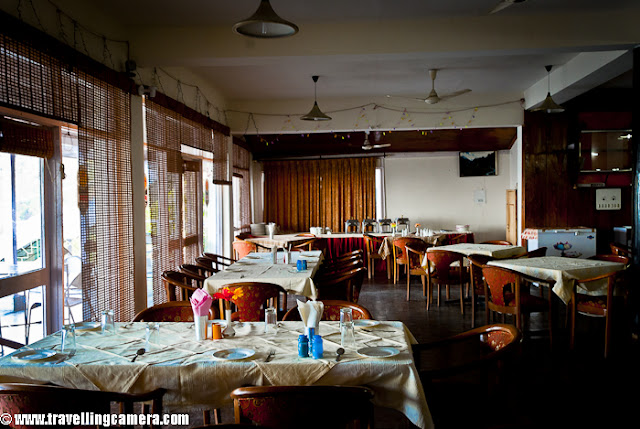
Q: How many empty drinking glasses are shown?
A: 6